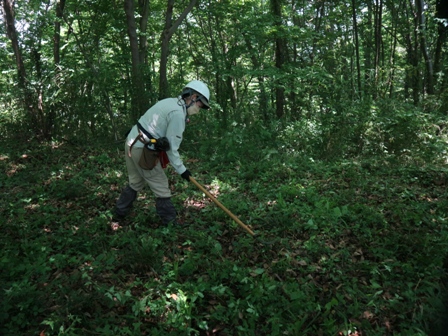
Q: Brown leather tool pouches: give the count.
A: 1